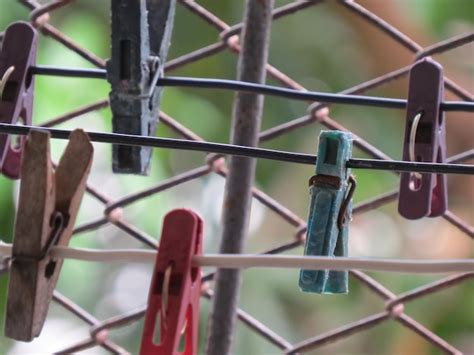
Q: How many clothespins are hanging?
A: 6